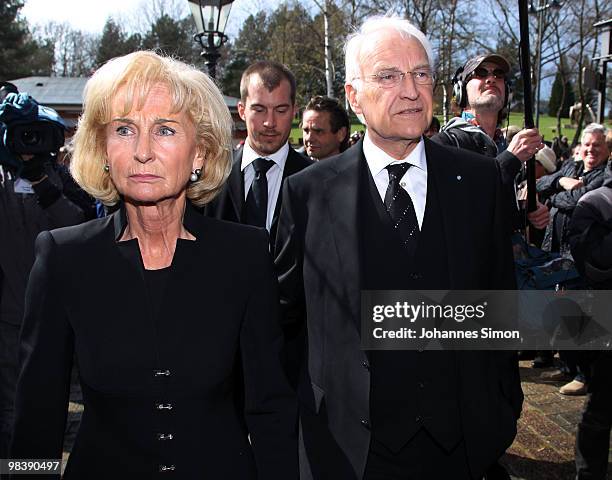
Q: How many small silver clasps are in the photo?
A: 4